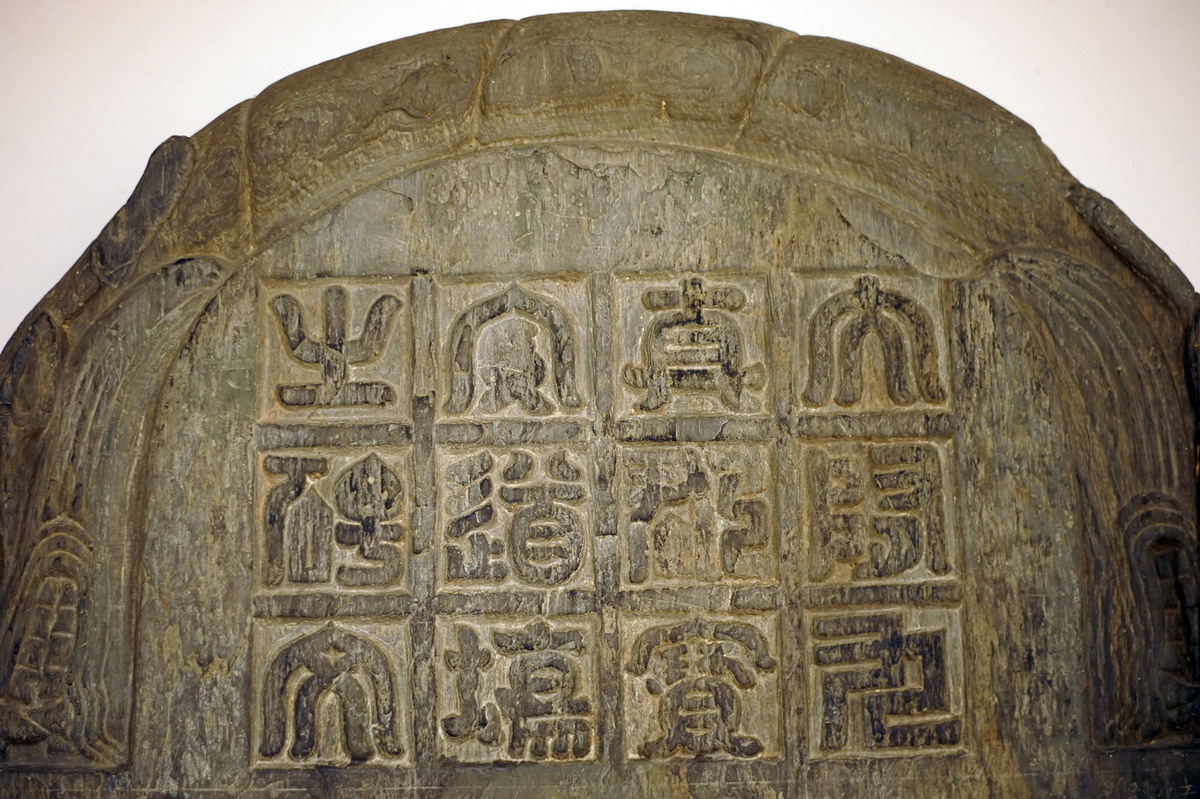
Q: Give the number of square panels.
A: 12